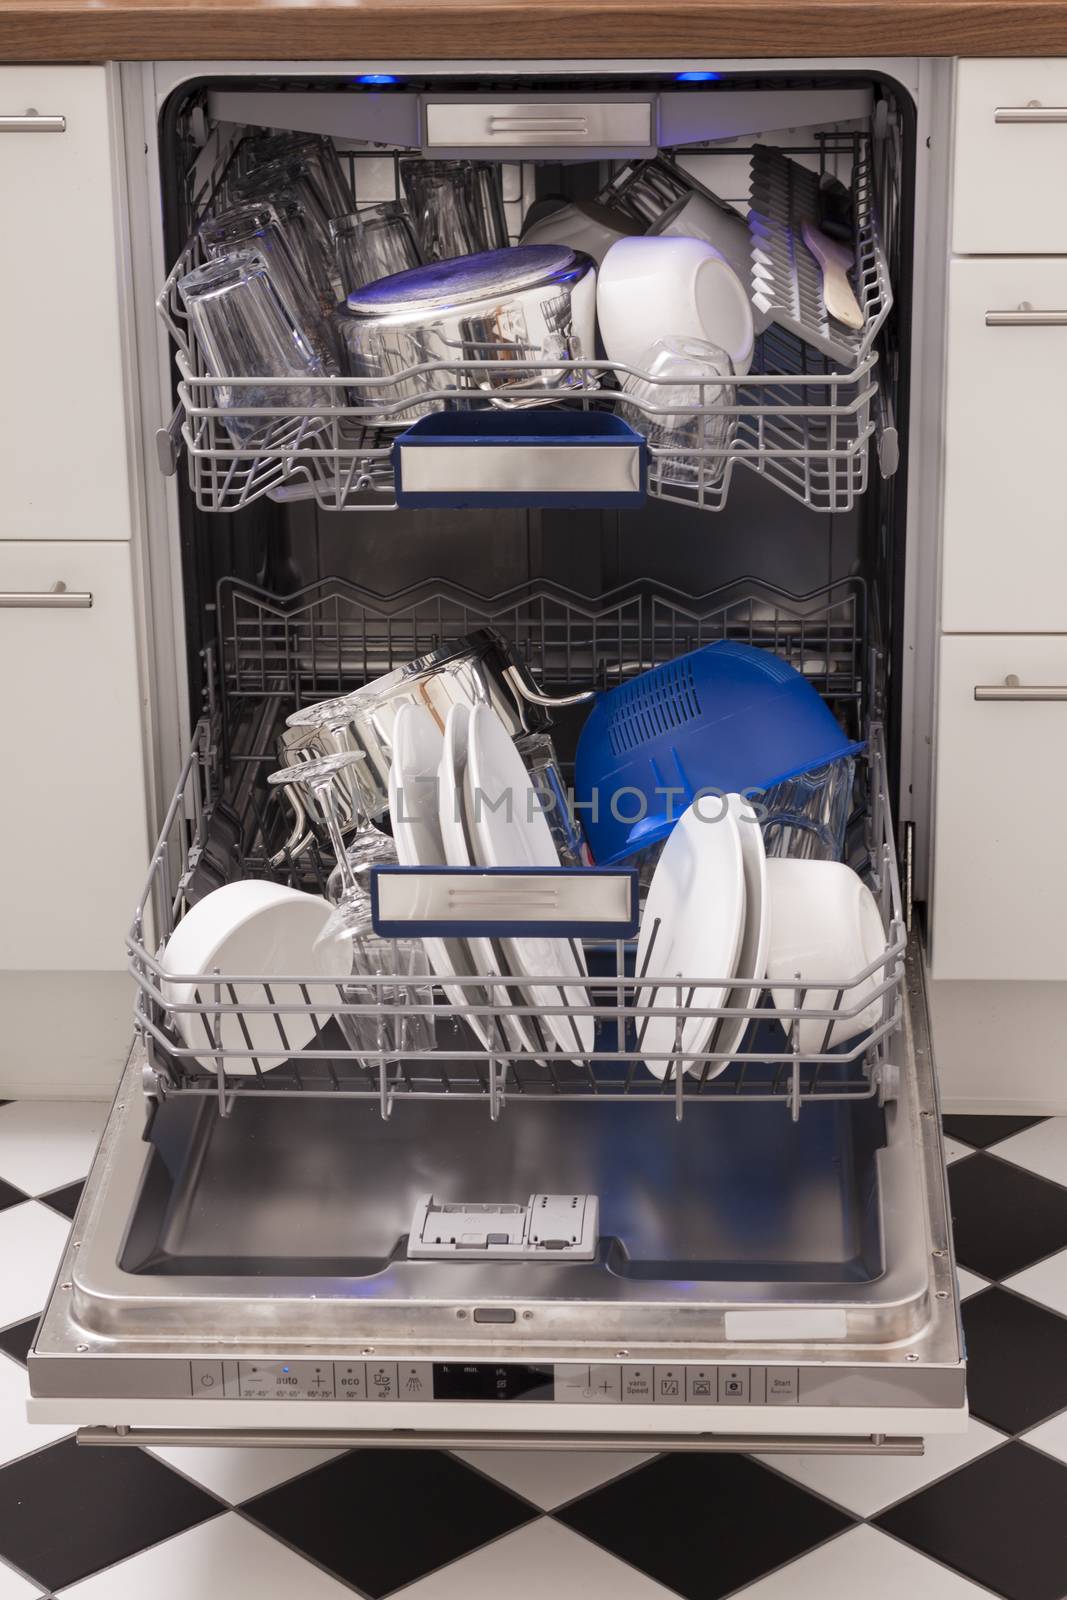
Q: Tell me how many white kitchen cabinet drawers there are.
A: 5